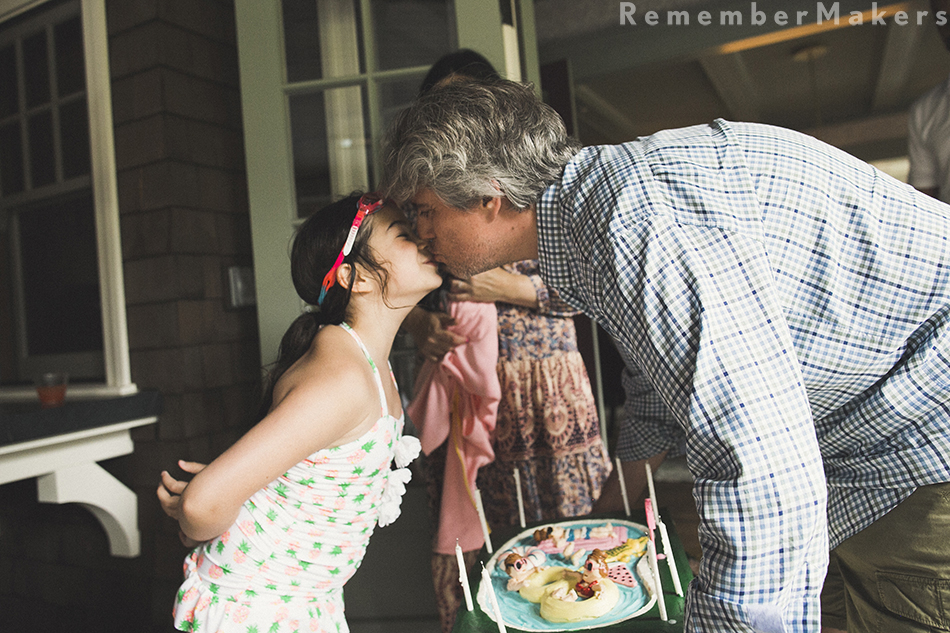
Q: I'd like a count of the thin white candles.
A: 8